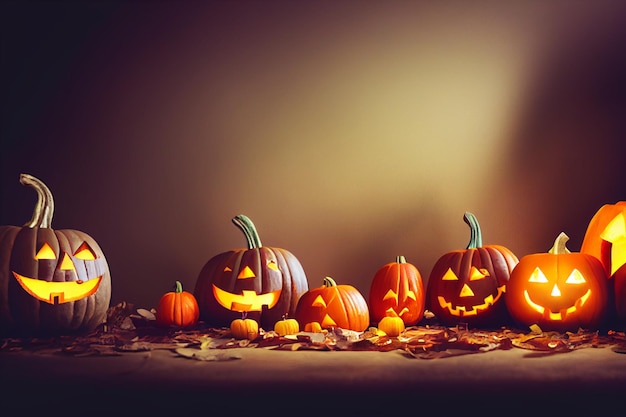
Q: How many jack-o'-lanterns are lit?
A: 7